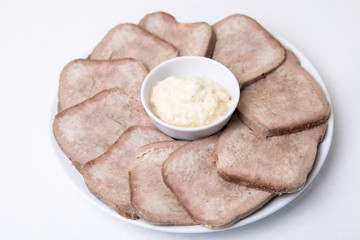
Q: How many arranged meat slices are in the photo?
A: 10